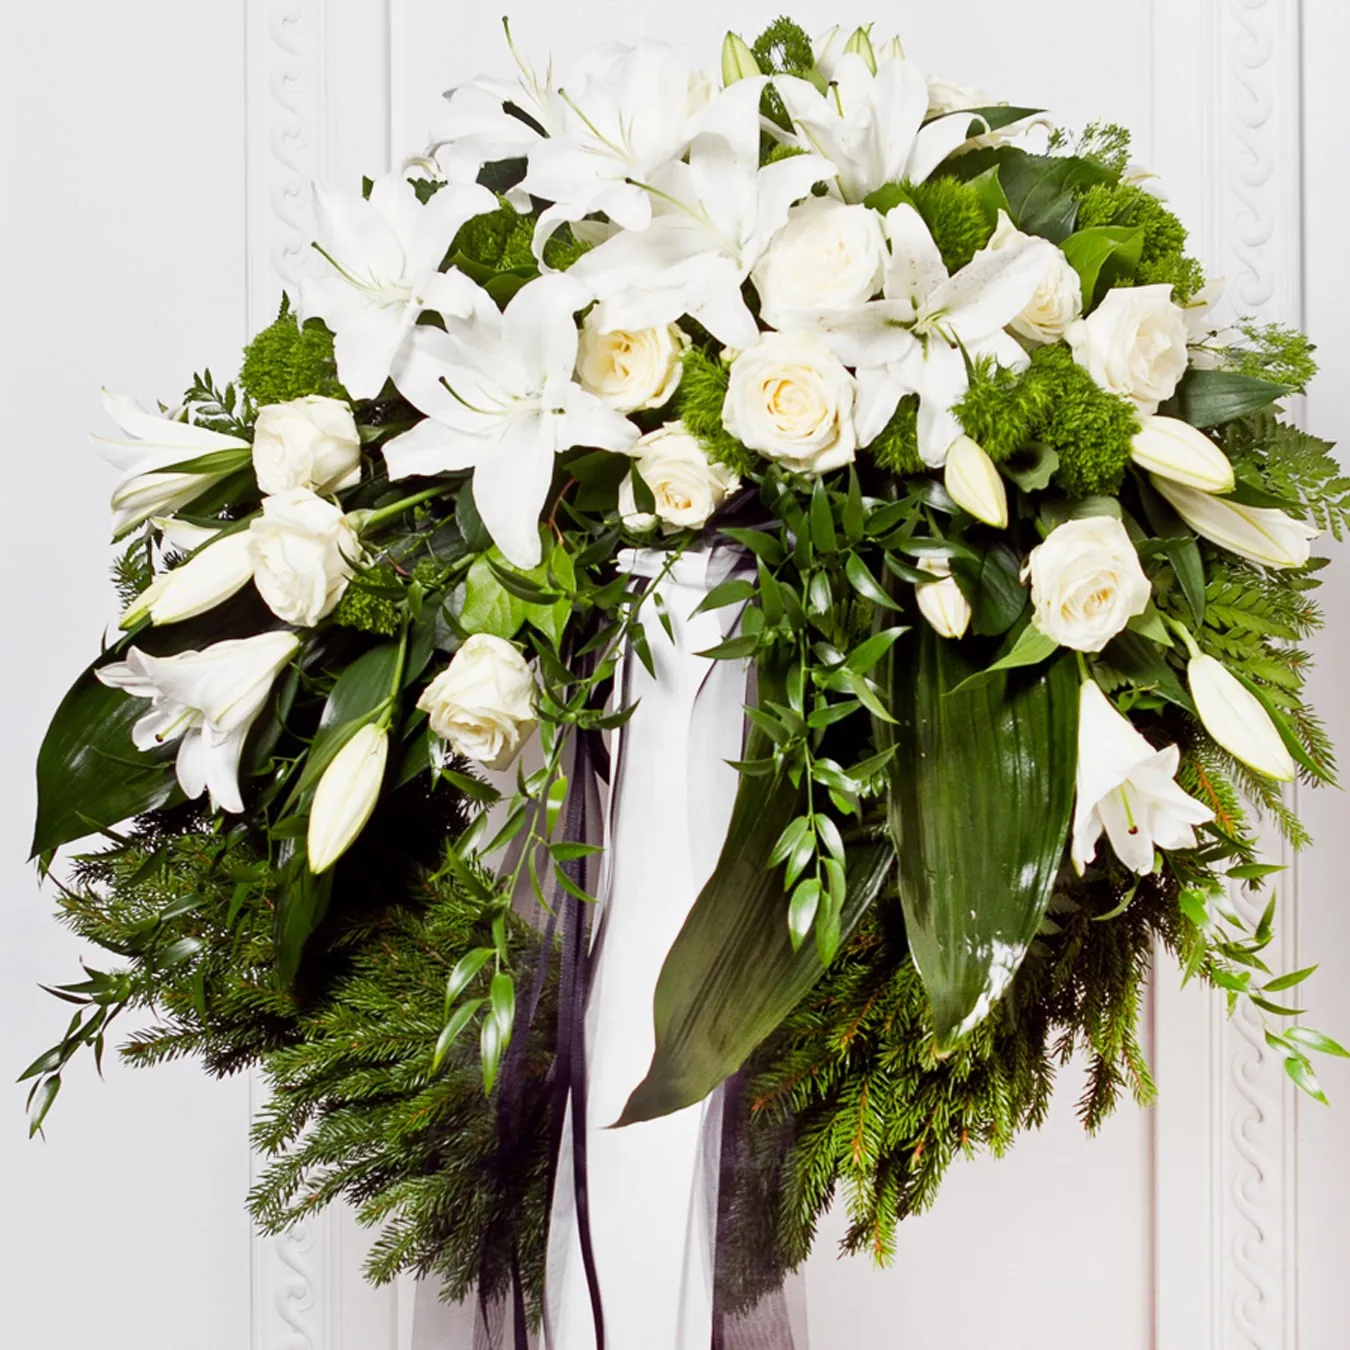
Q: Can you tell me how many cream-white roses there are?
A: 10